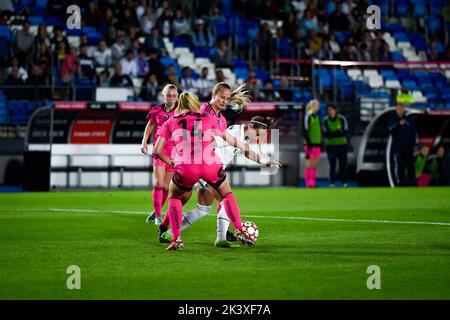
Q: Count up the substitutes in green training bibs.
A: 4